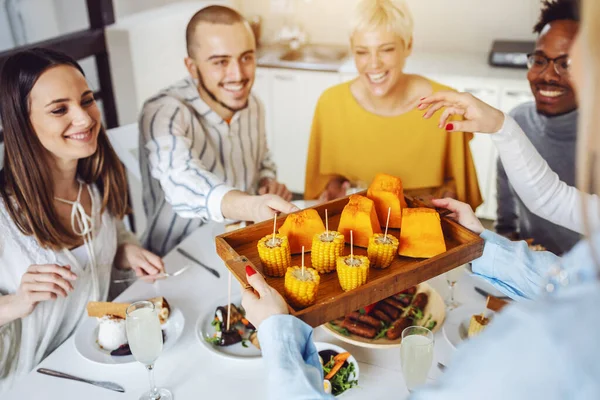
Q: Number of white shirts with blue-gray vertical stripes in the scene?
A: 1